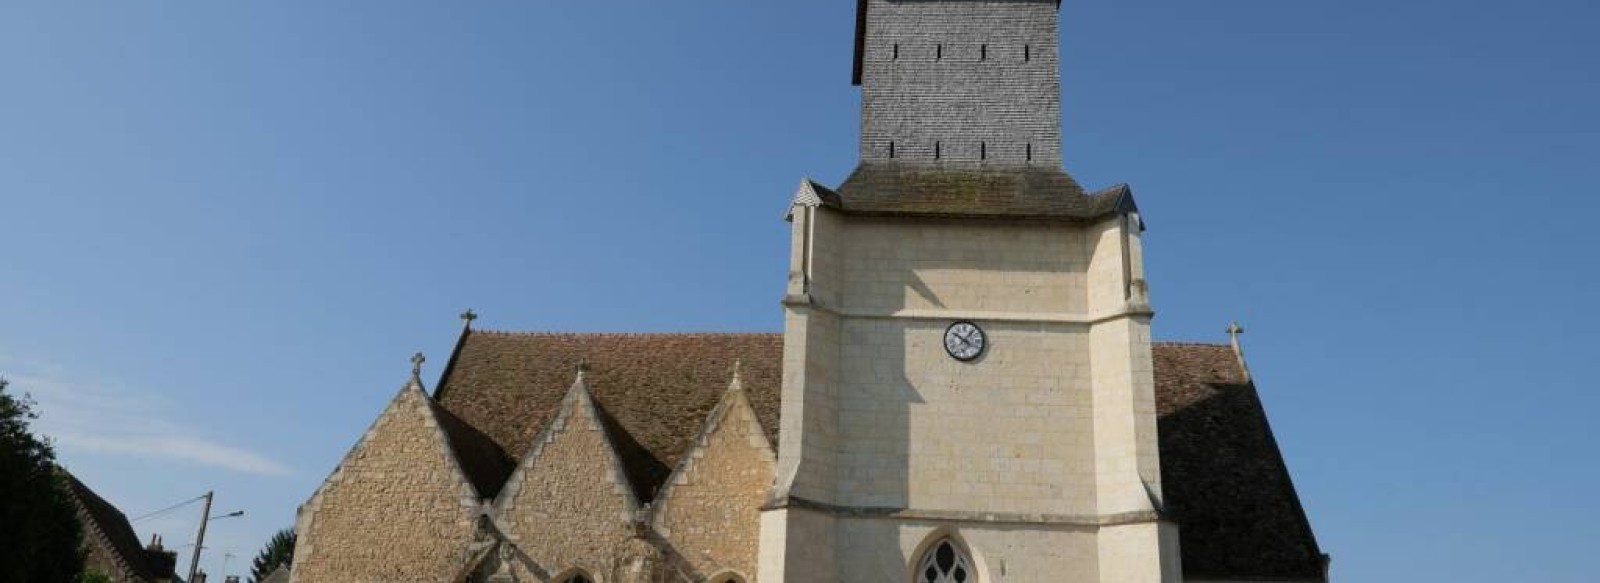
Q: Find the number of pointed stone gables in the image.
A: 3